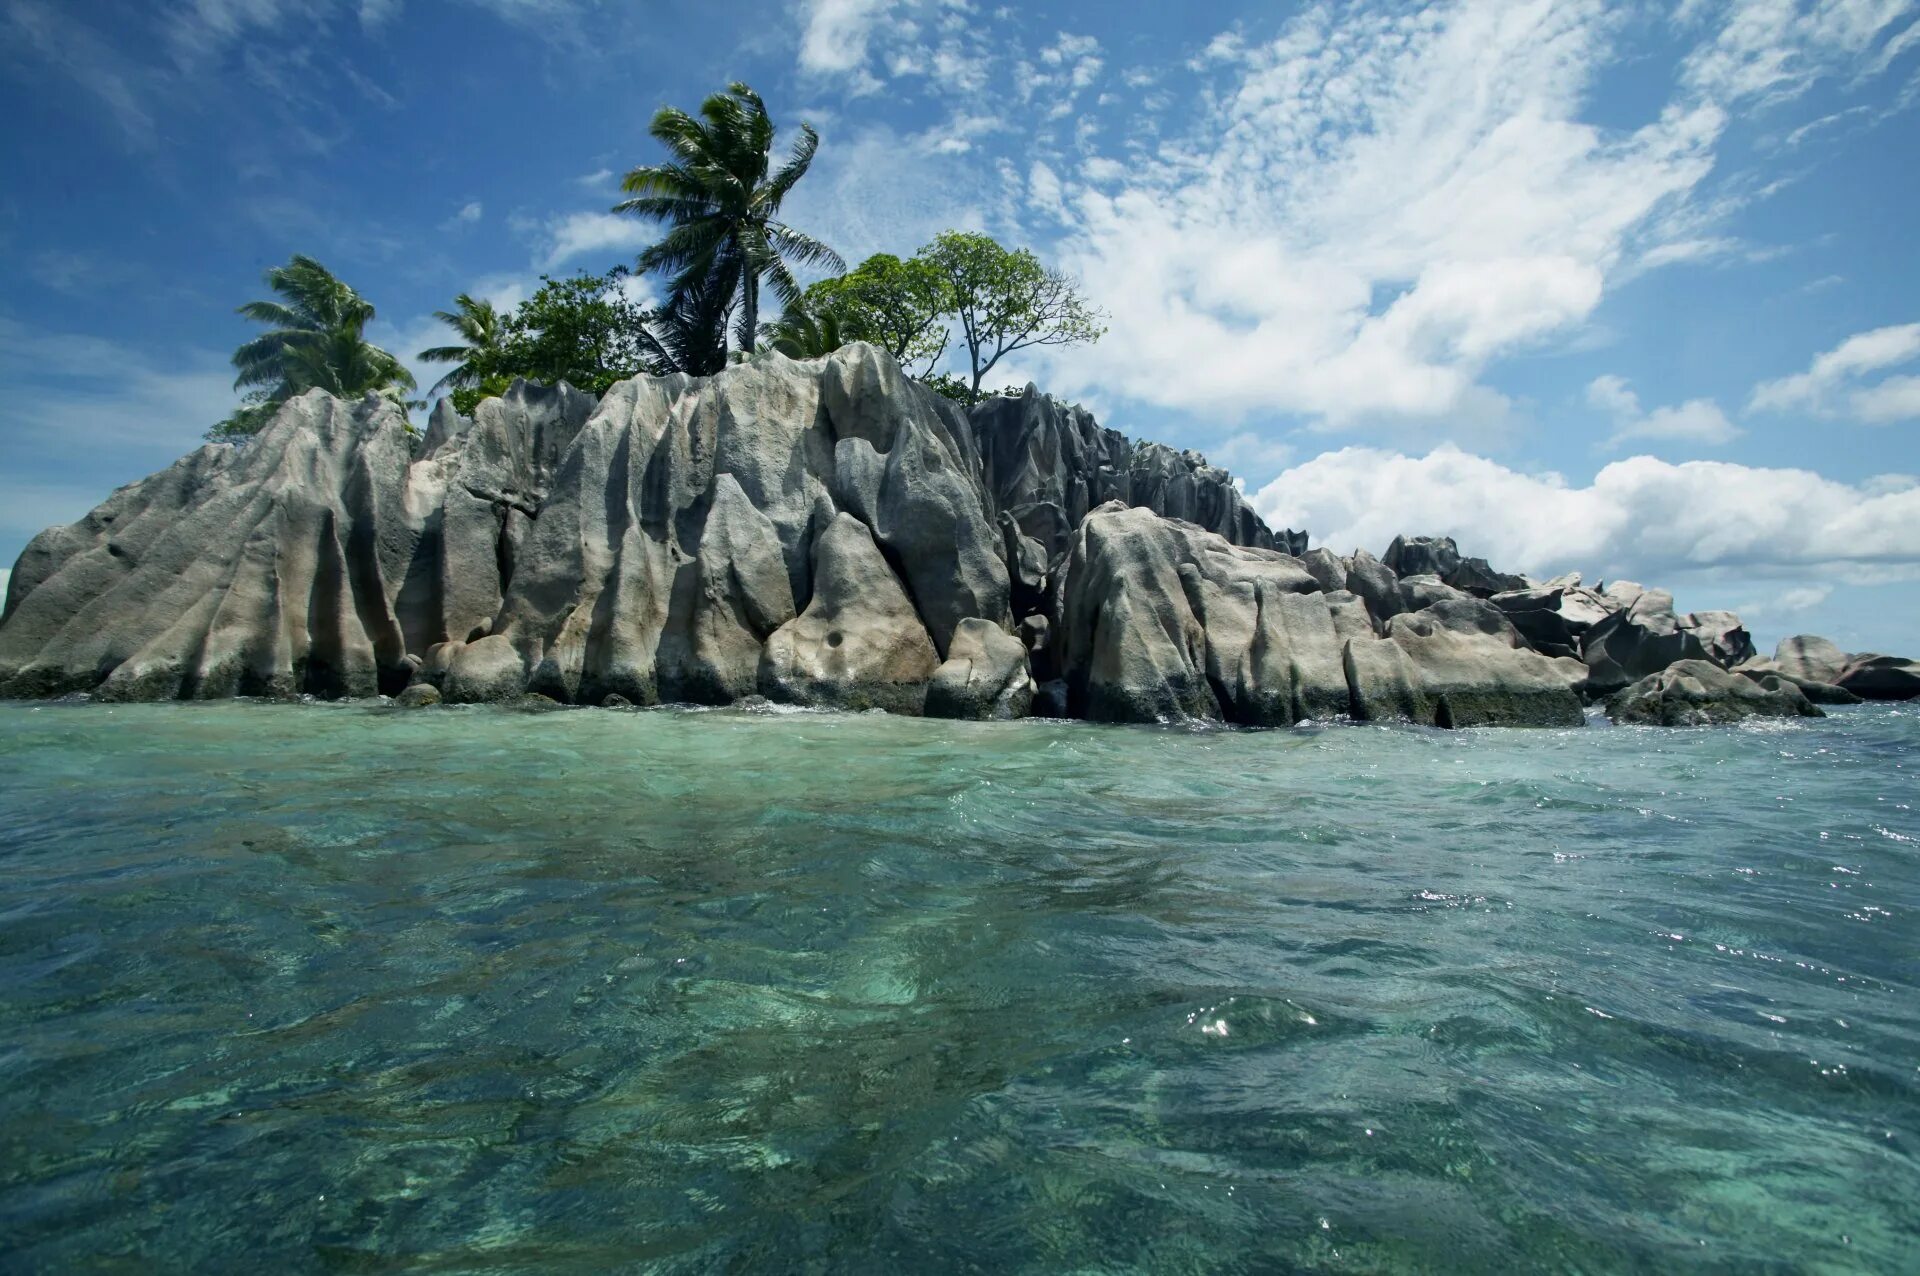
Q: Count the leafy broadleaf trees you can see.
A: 3